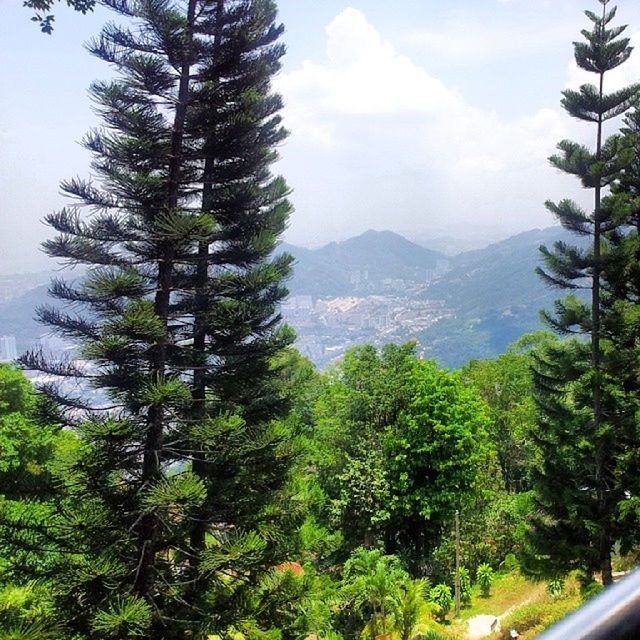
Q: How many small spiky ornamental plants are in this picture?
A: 4